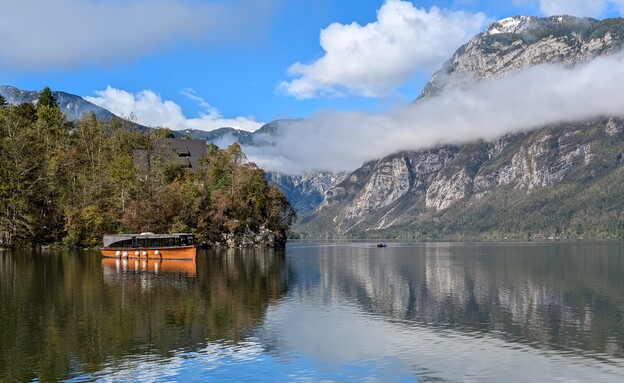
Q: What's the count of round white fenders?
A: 5